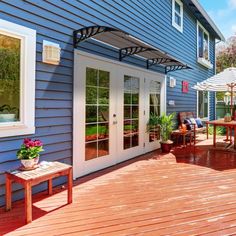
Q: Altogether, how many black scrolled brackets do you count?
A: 4